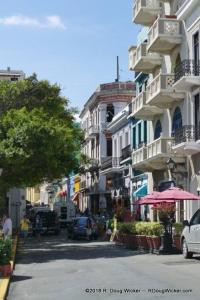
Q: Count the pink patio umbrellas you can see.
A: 2